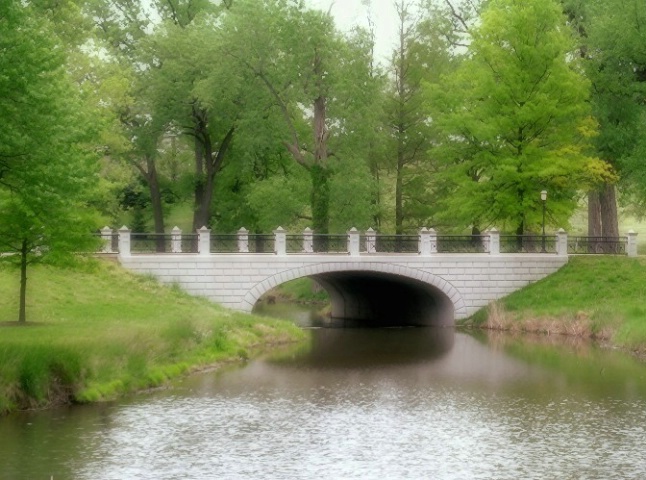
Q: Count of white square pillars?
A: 15